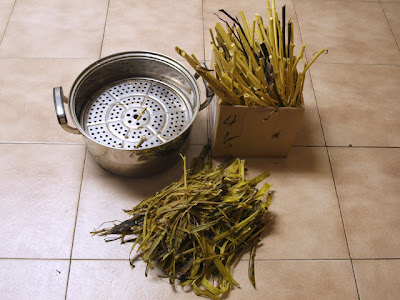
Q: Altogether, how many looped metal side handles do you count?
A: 2